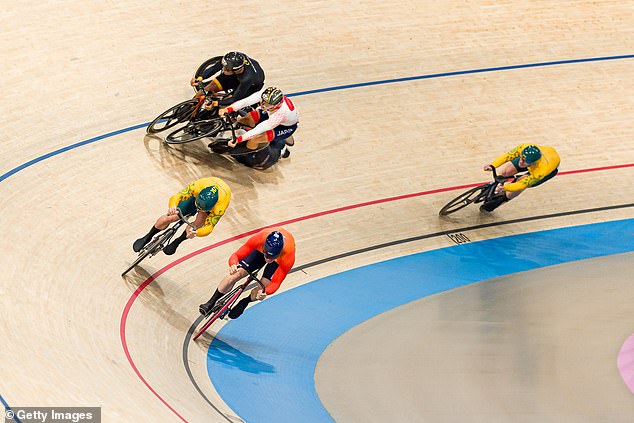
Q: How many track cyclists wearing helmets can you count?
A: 5